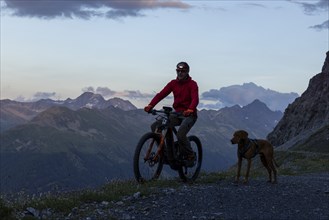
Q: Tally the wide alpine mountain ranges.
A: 1